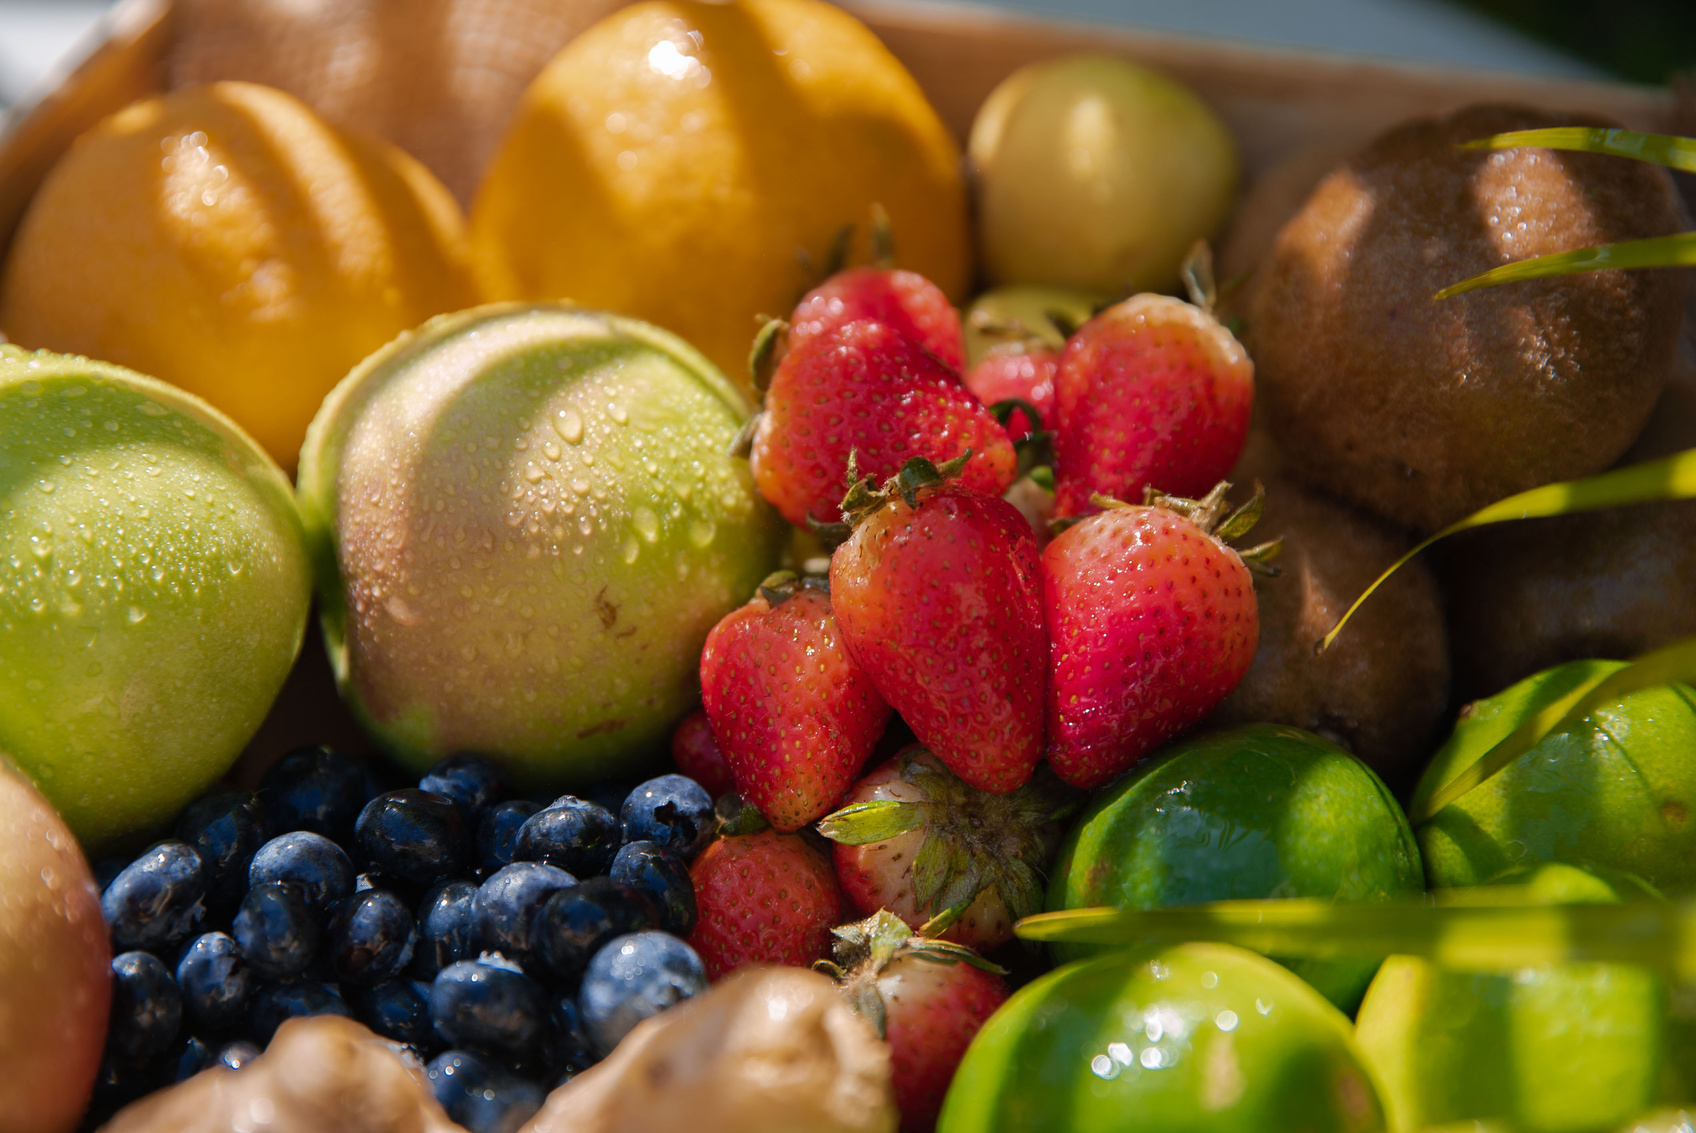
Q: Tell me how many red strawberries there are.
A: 11